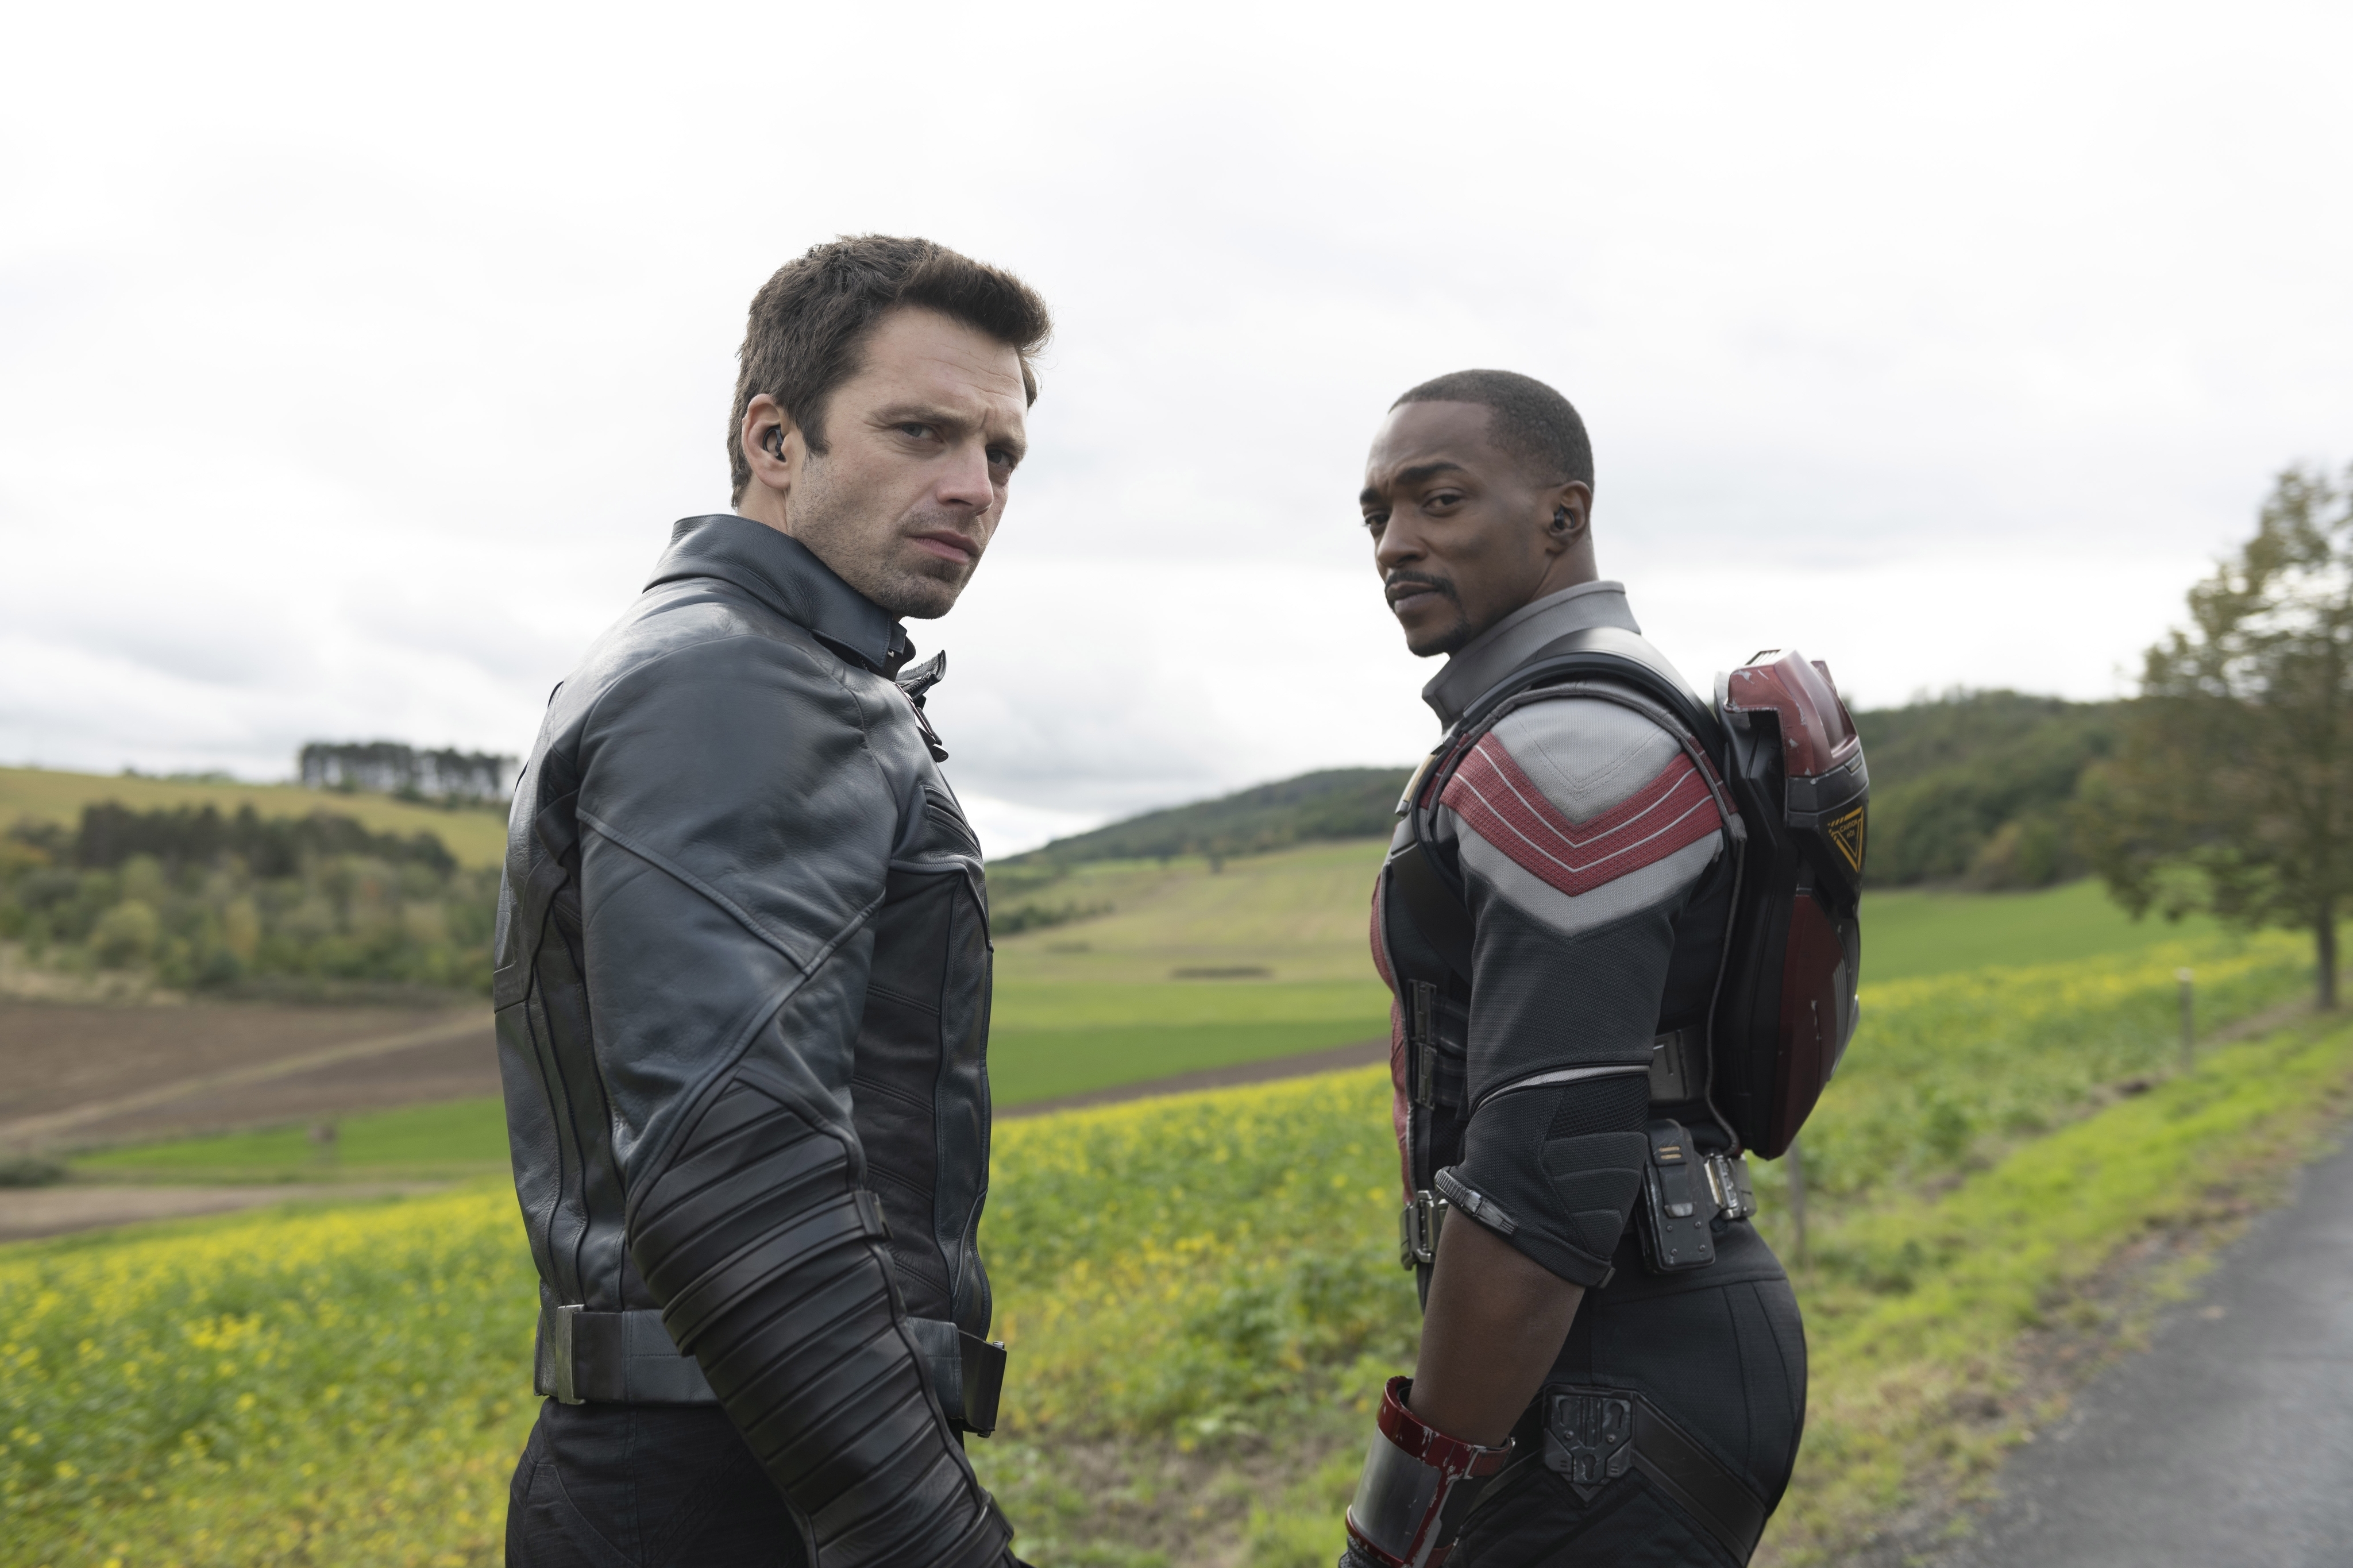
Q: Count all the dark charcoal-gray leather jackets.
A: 1